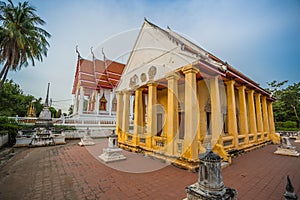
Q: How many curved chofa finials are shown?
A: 3